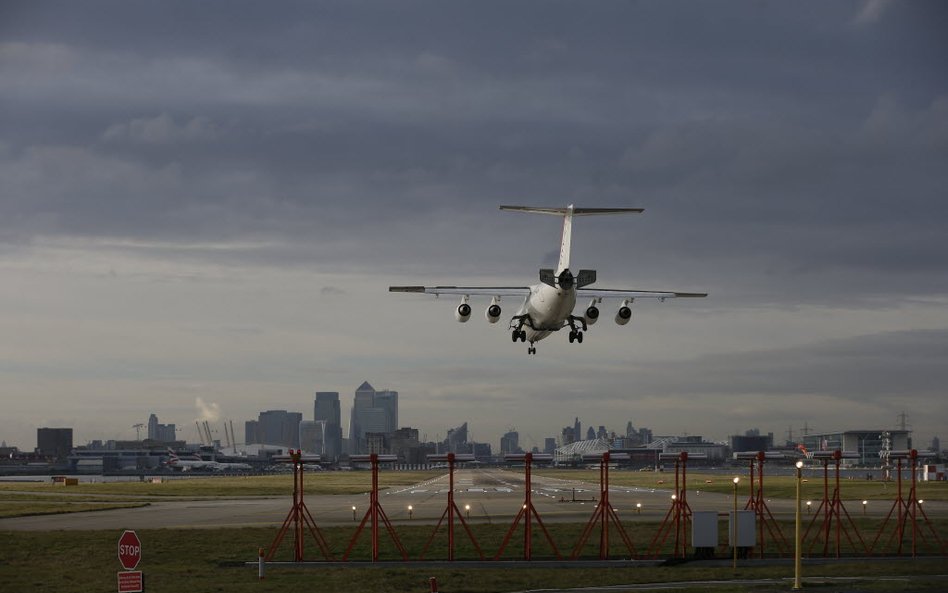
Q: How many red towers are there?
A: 9